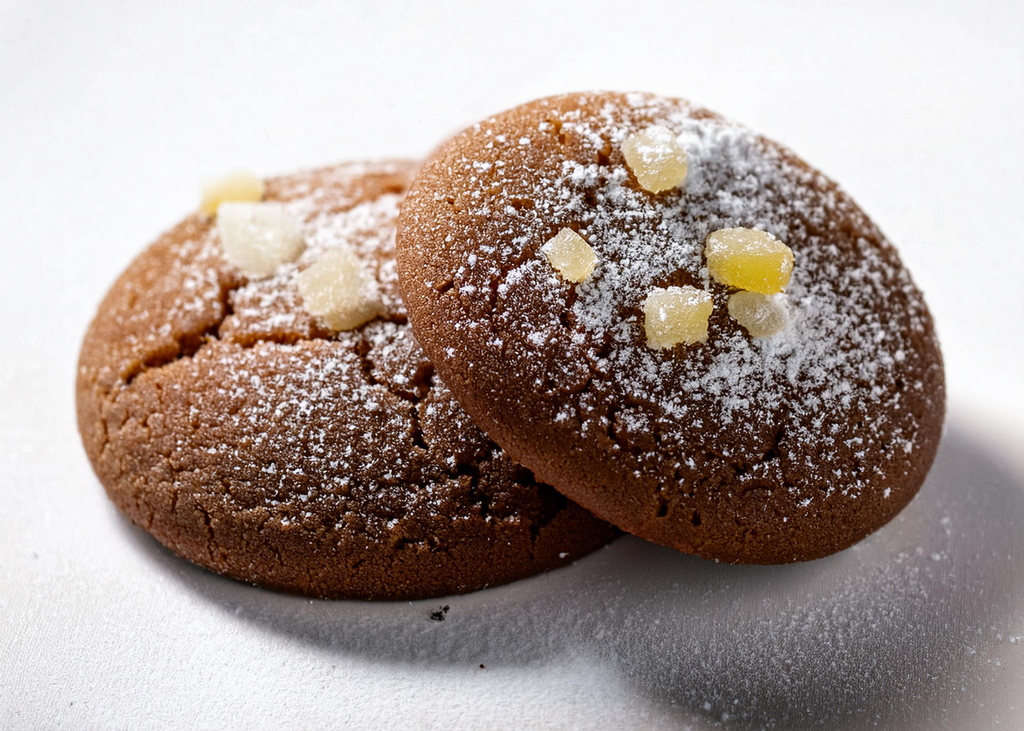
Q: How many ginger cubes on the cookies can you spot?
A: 8